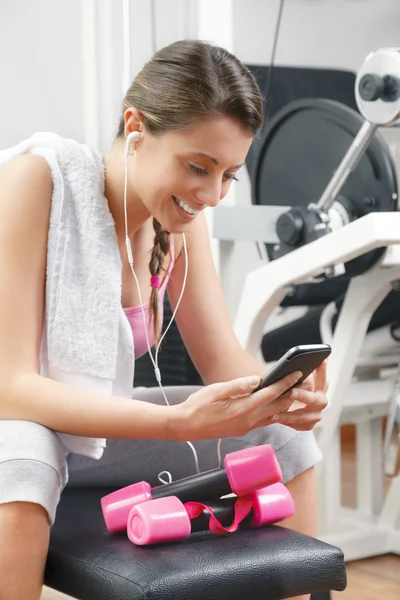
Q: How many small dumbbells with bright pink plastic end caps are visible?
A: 2